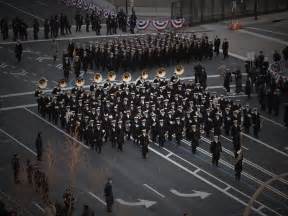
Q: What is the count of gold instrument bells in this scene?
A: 9